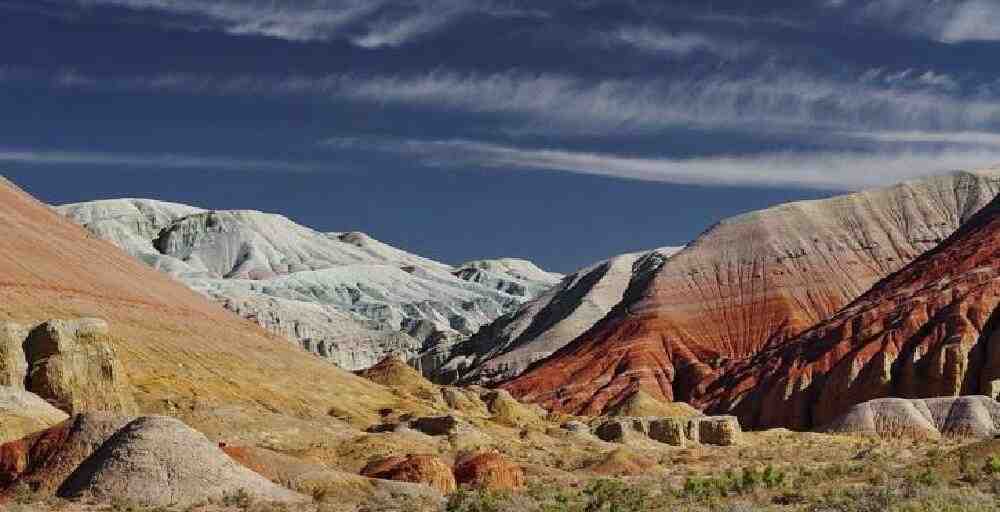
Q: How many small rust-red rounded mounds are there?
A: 2